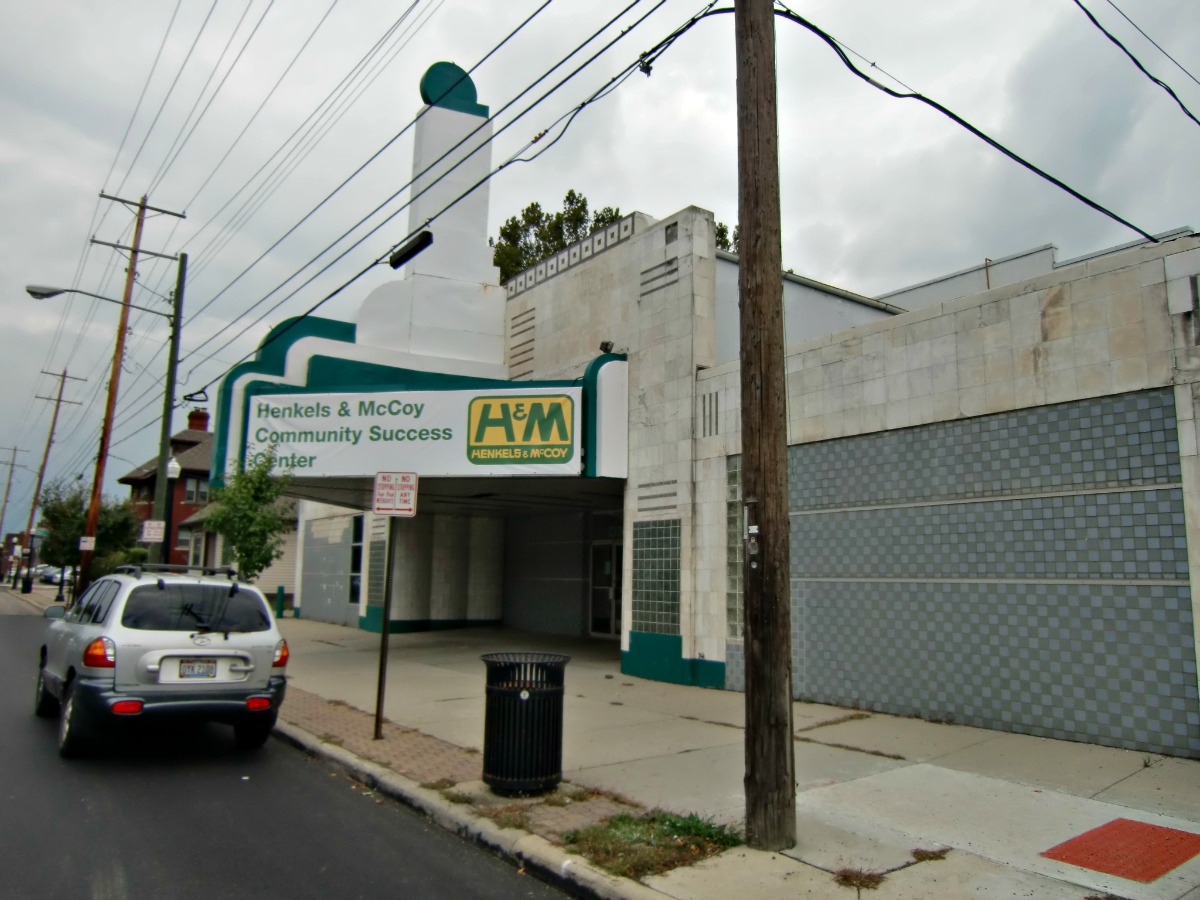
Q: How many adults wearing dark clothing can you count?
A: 0